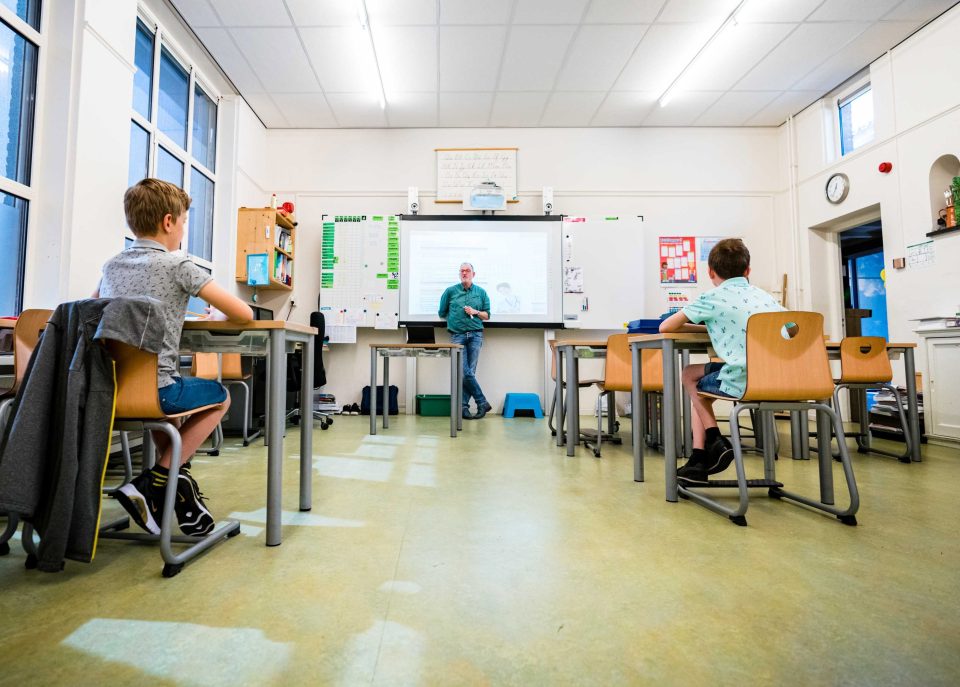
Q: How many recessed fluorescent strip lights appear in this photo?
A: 2